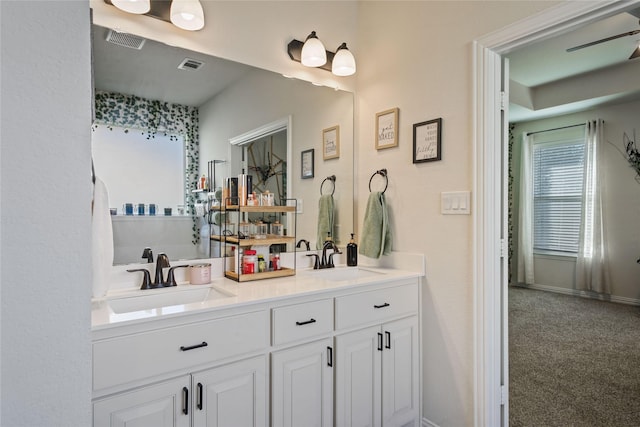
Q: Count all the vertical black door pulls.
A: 5